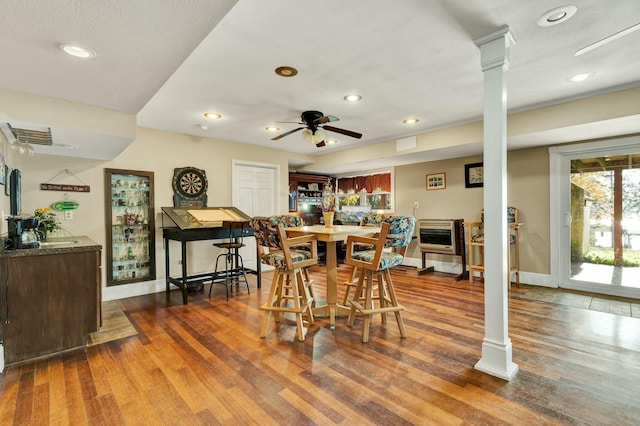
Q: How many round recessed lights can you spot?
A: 9